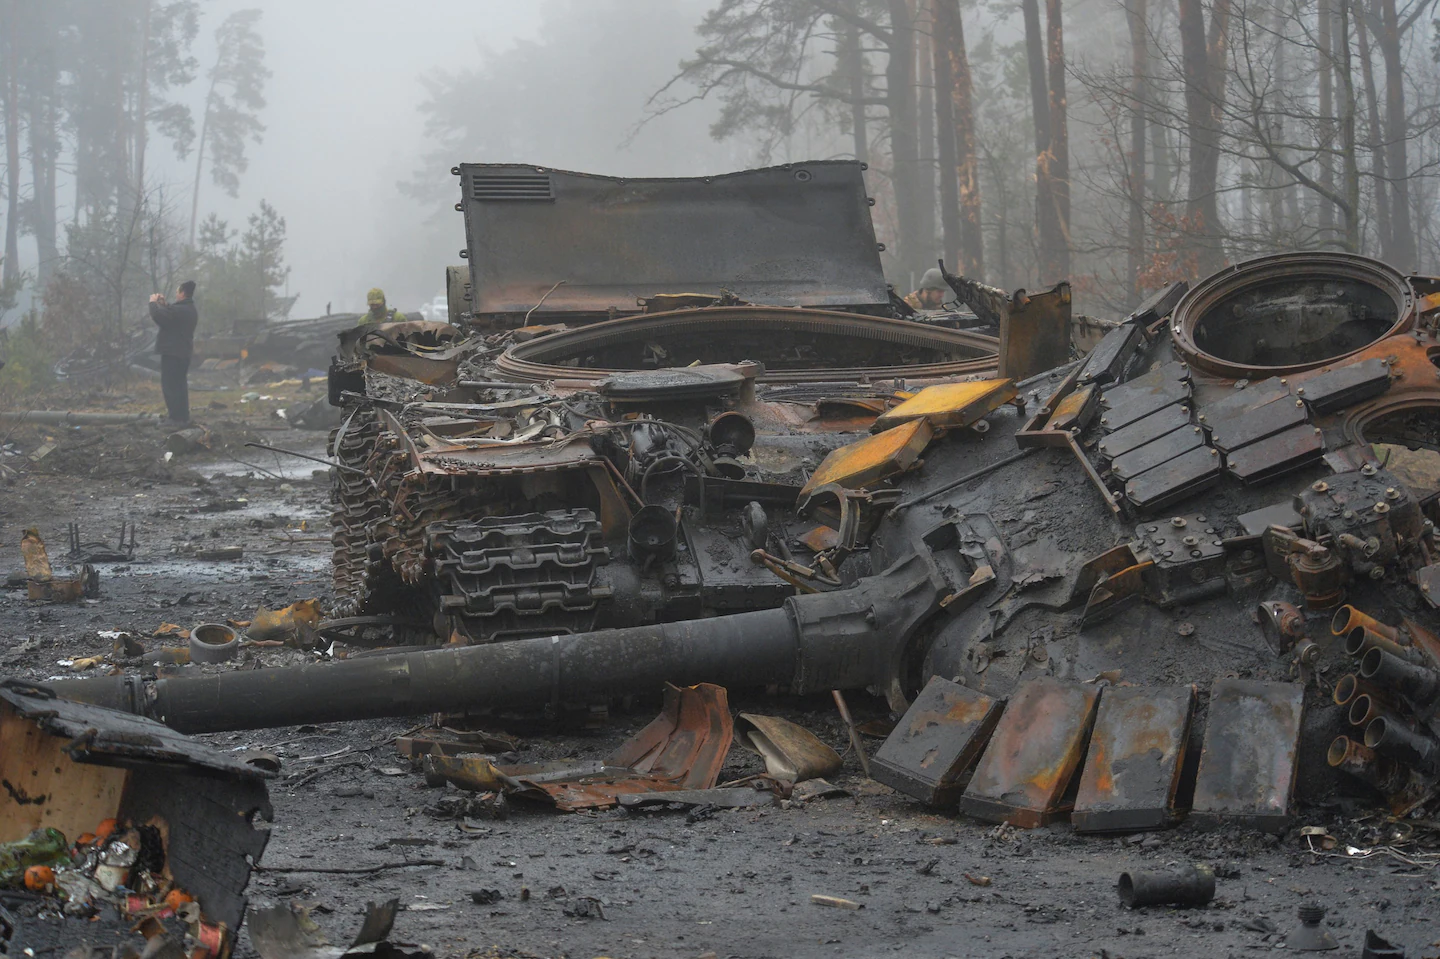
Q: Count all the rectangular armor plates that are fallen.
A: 4